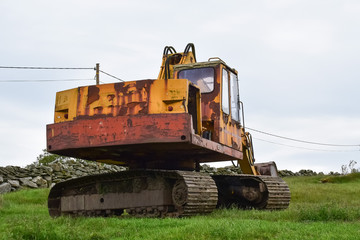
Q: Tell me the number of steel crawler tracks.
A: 2